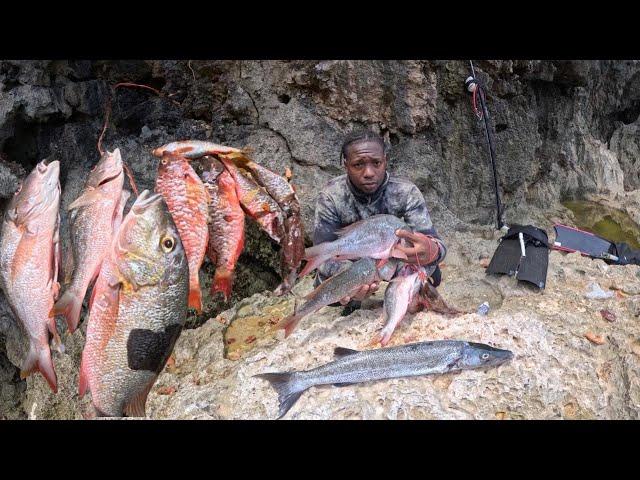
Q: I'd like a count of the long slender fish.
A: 1